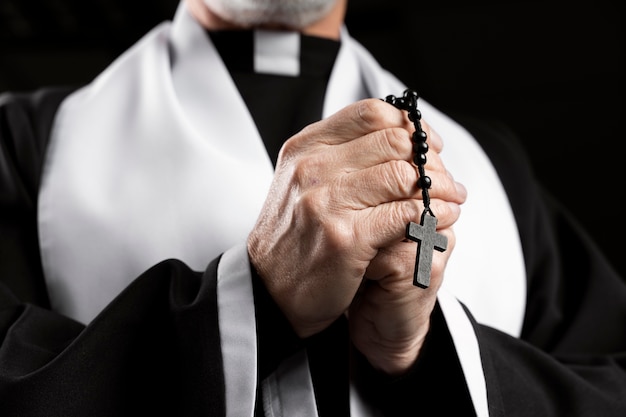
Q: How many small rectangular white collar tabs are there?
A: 1